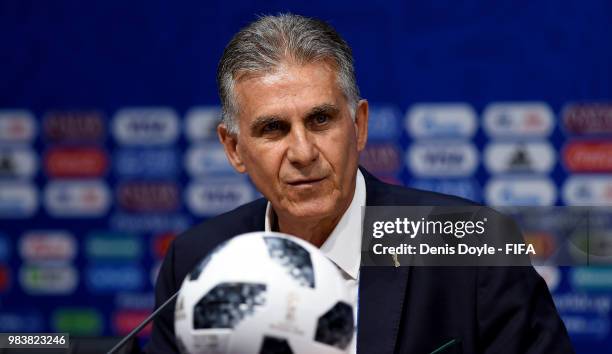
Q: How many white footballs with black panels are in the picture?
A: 1